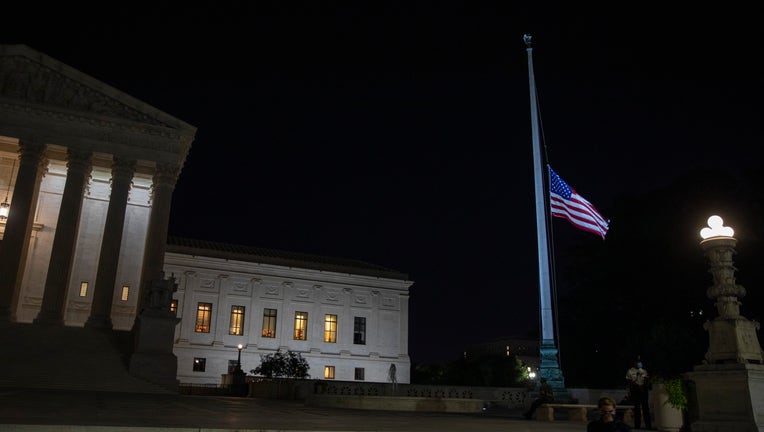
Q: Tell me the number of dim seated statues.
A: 1